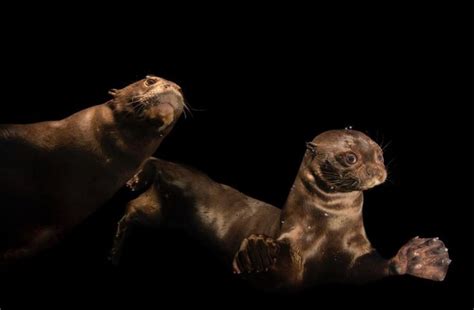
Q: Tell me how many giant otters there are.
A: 2